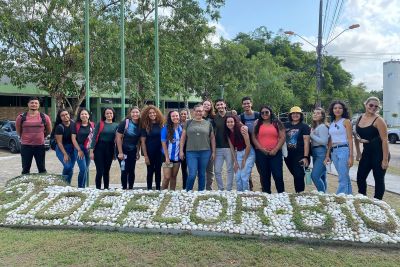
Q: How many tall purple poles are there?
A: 0